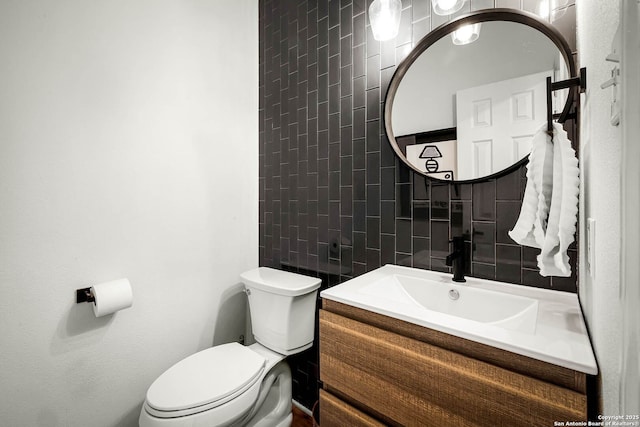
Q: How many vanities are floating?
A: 1